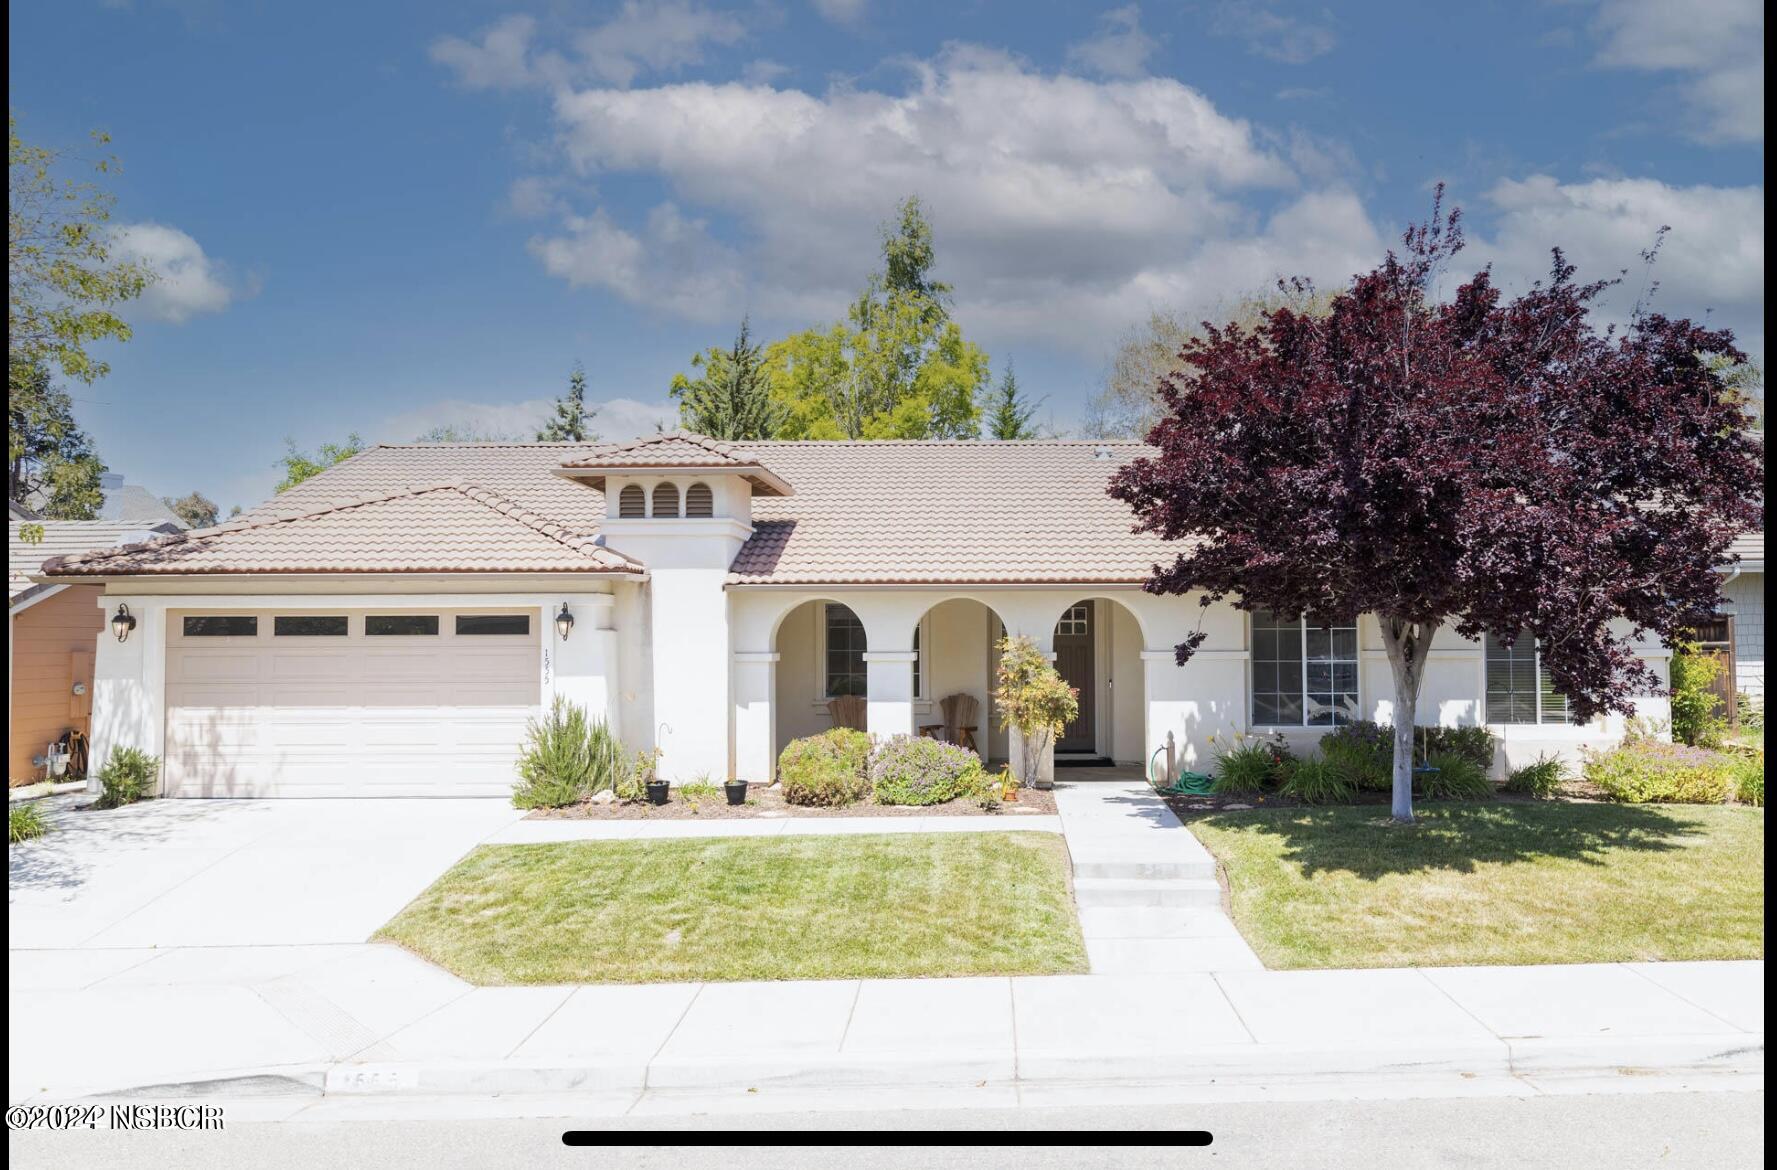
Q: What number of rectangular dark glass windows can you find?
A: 4